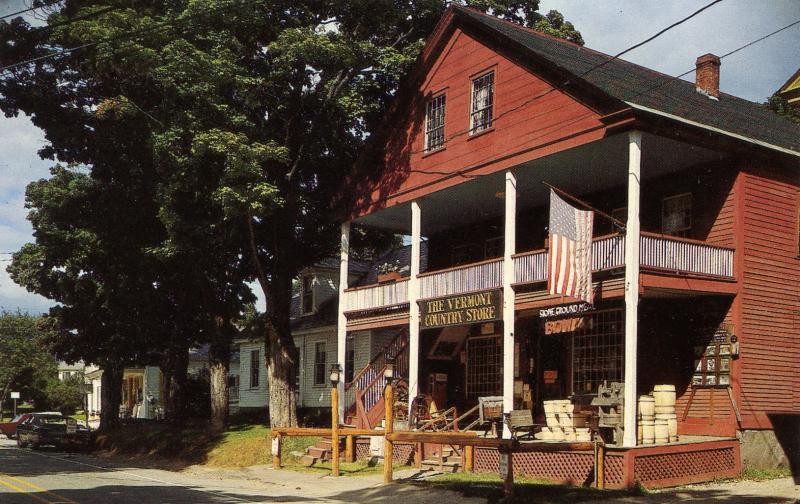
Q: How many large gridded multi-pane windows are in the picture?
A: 2